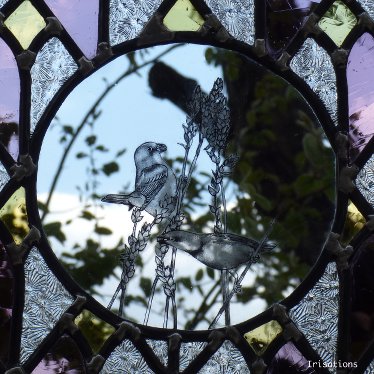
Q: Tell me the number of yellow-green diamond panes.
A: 7